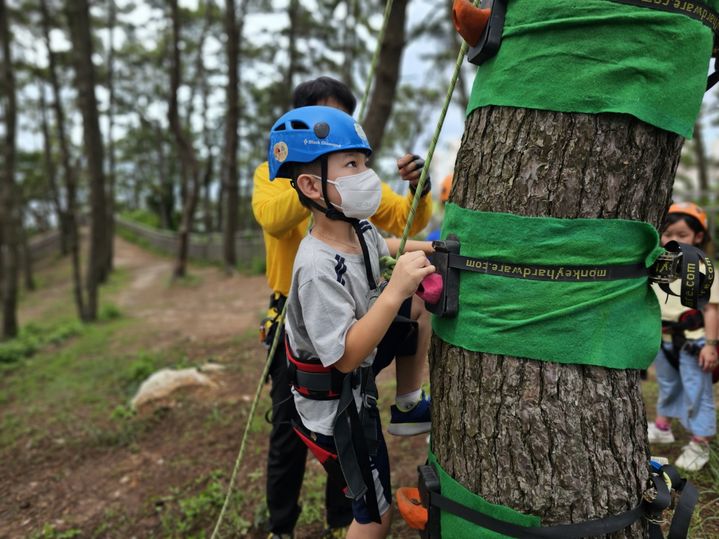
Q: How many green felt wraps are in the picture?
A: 3